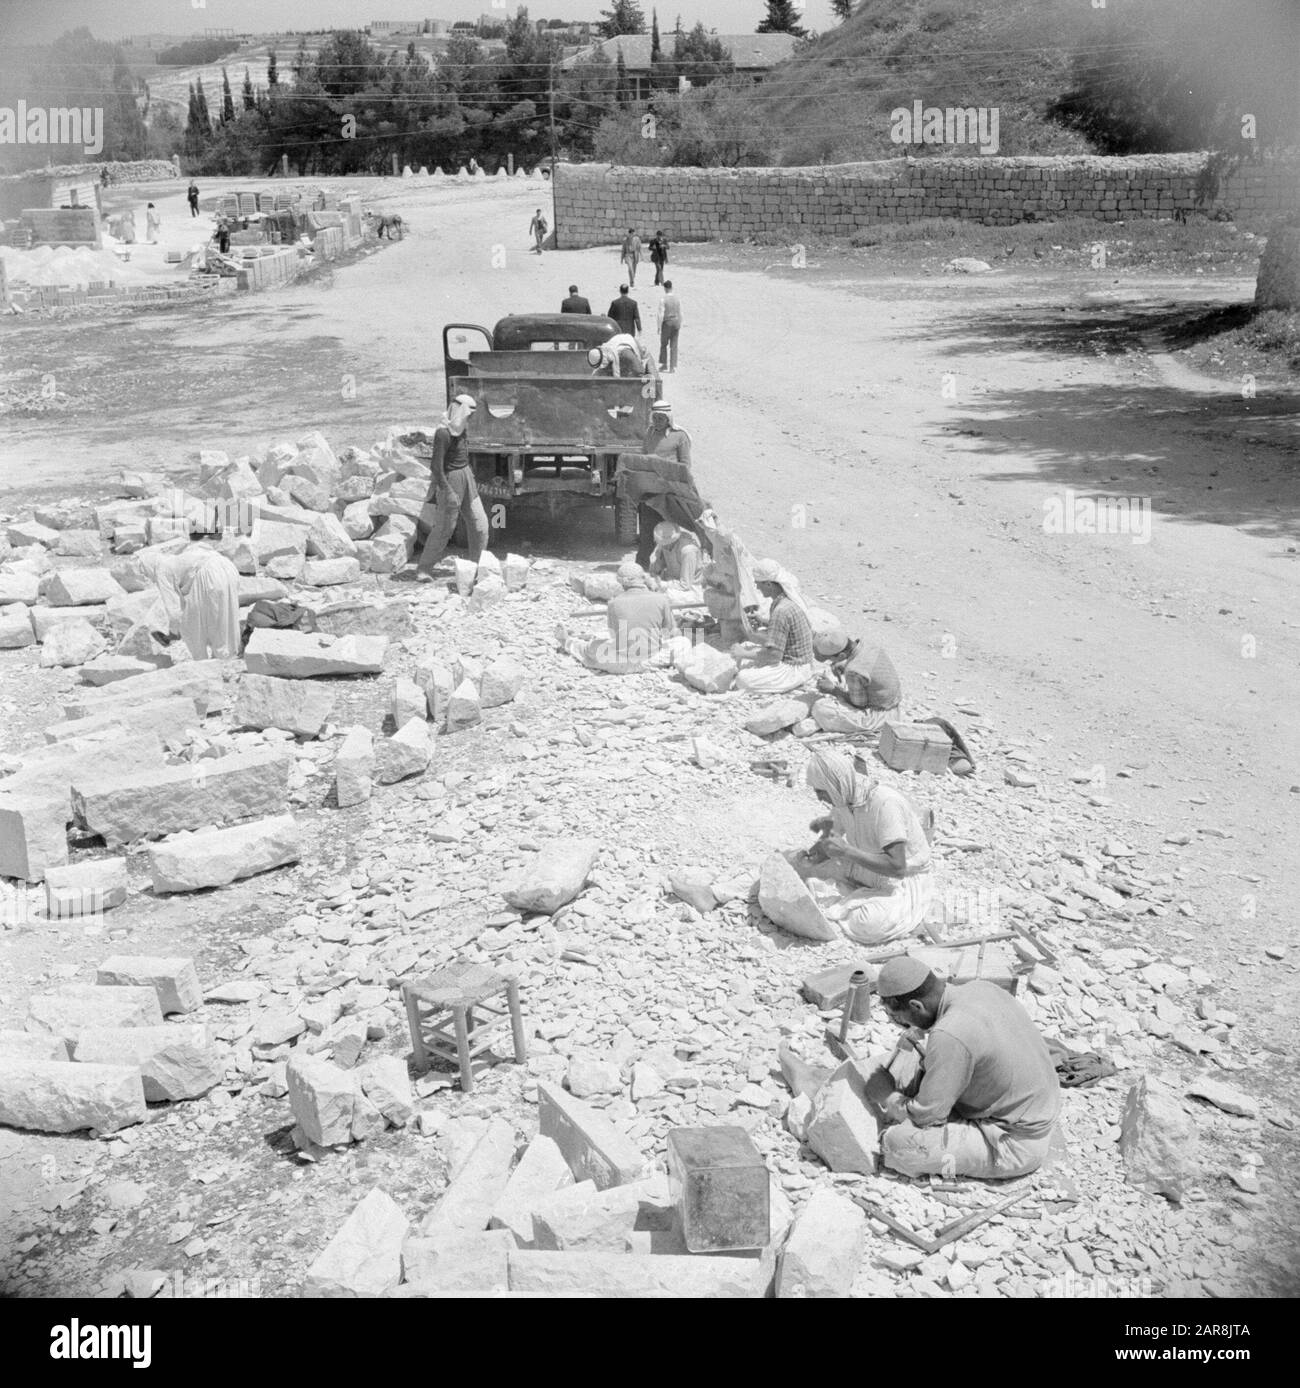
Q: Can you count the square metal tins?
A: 1